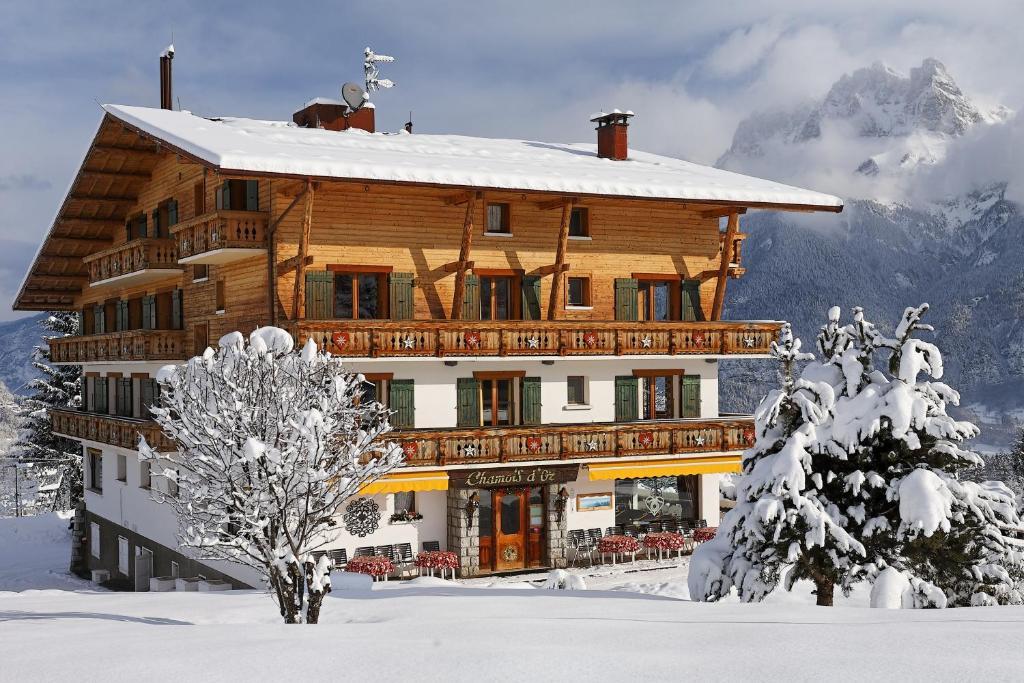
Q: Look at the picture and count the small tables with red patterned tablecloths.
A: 5